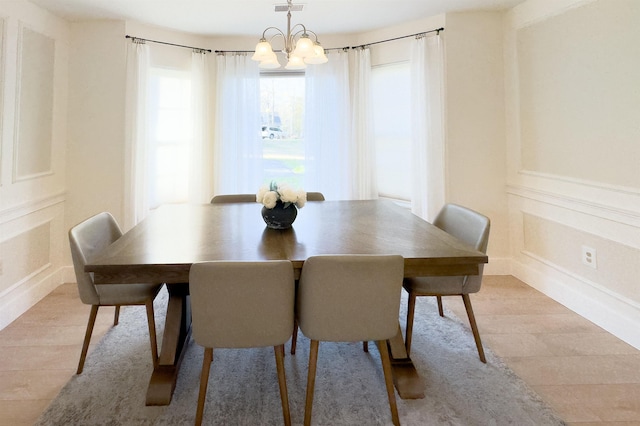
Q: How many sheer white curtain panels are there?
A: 6